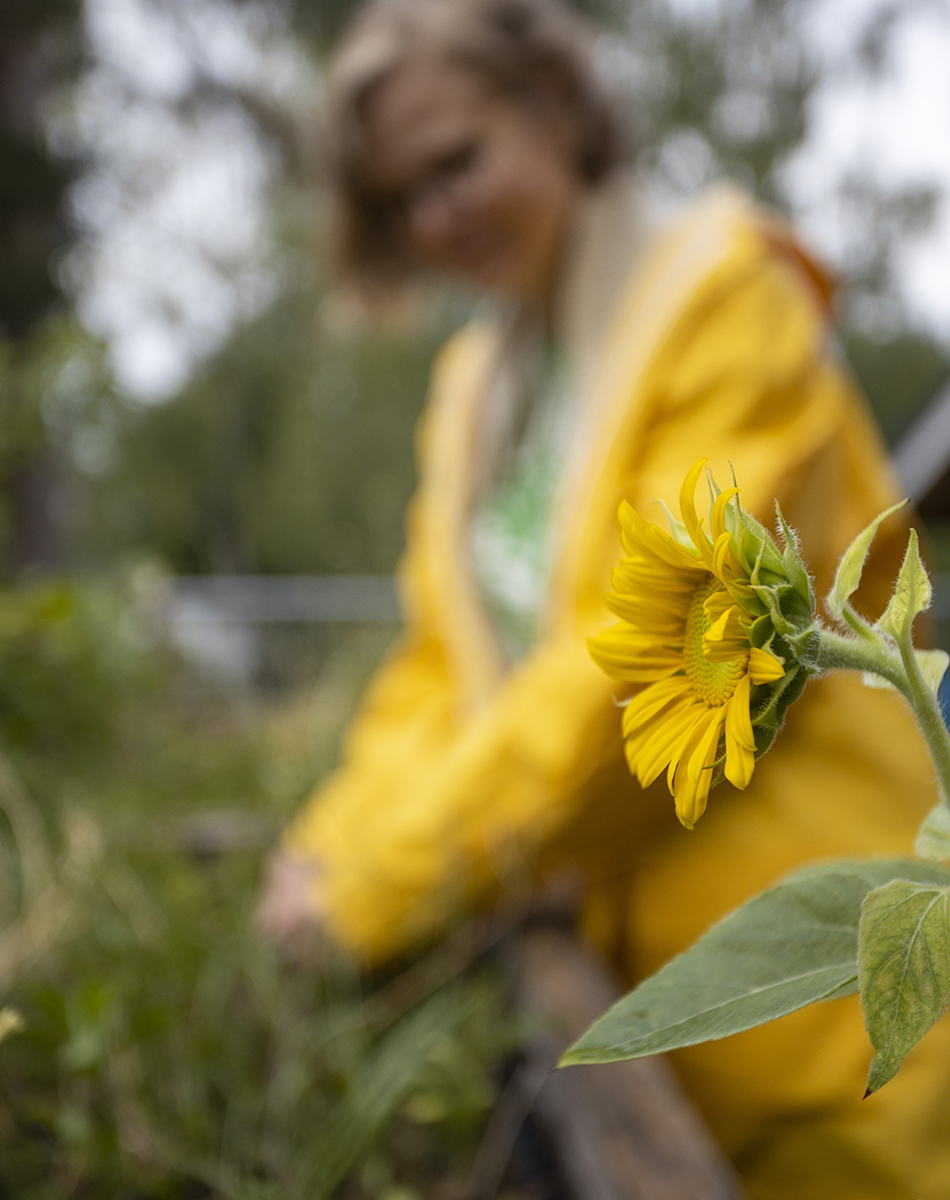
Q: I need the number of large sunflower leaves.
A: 2